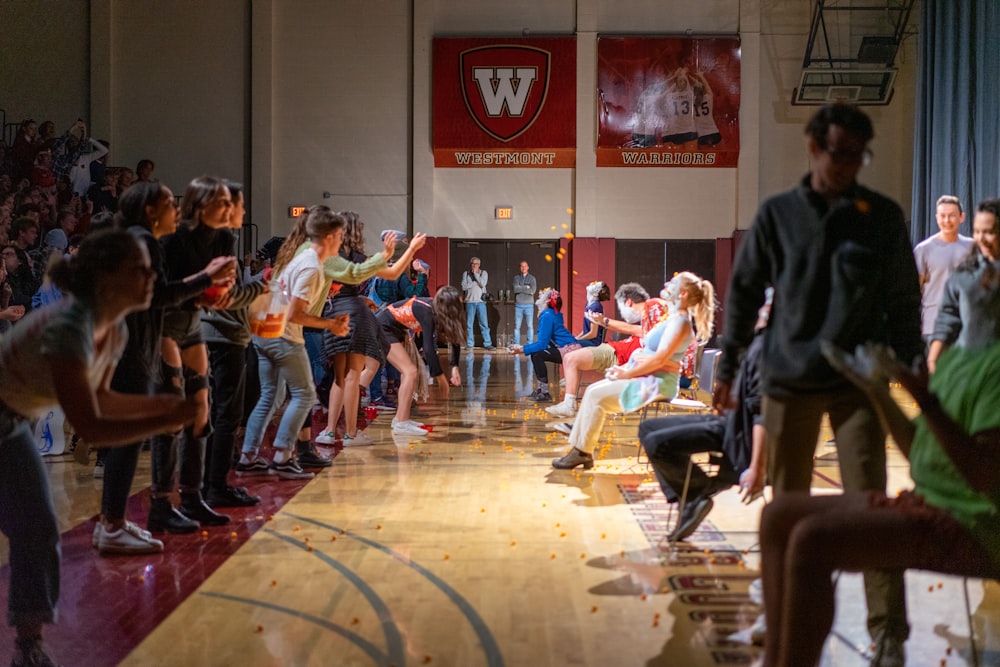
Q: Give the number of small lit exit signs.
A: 2